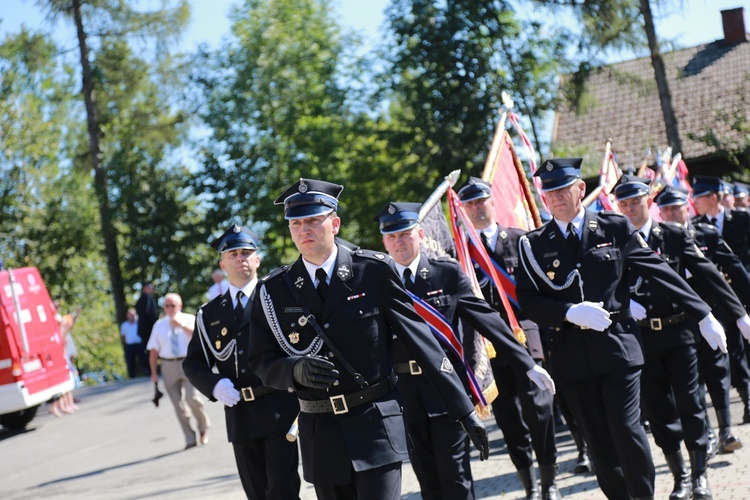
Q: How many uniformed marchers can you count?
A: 10